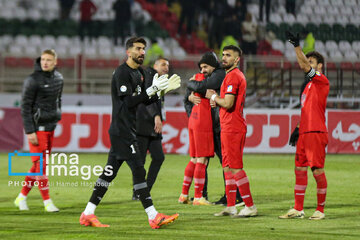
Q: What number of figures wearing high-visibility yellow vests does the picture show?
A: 3